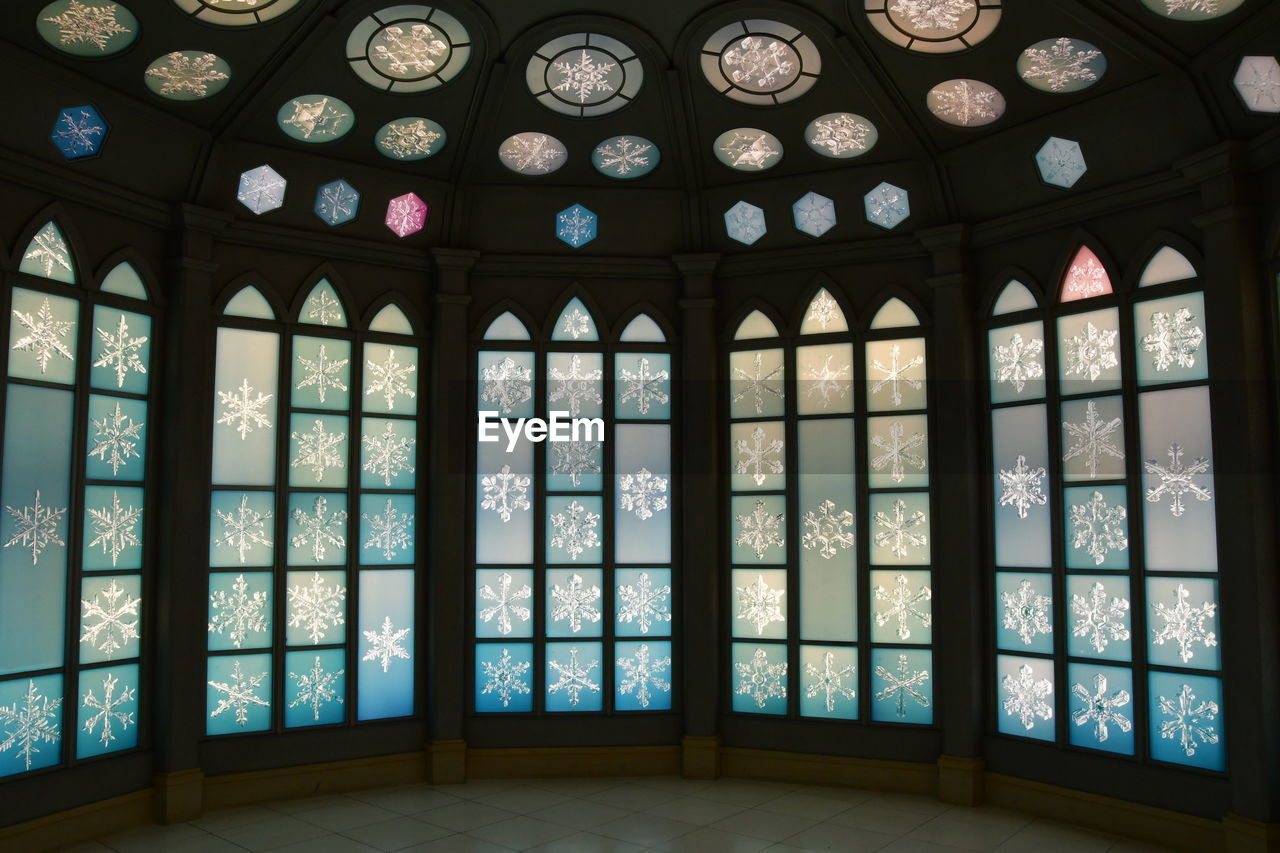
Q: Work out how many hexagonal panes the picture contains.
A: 10